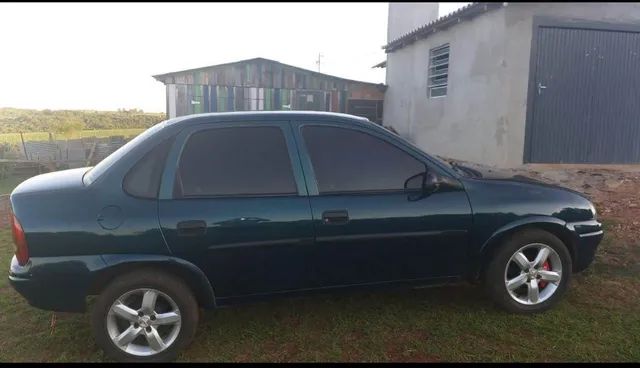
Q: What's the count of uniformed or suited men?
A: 0